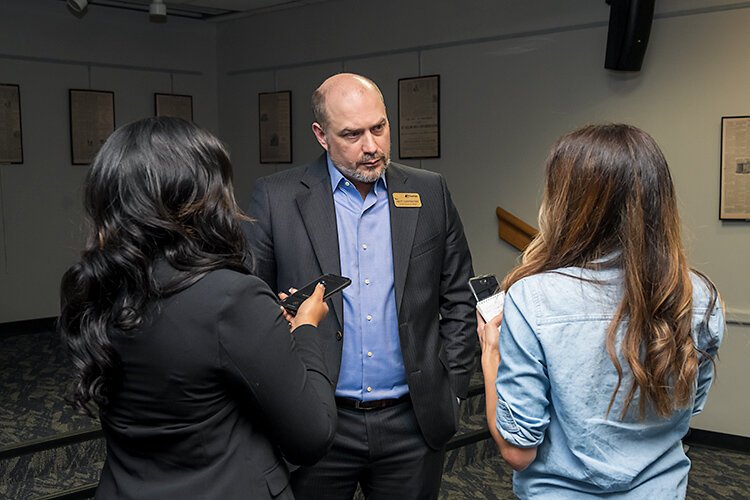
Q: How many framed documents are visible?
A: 6